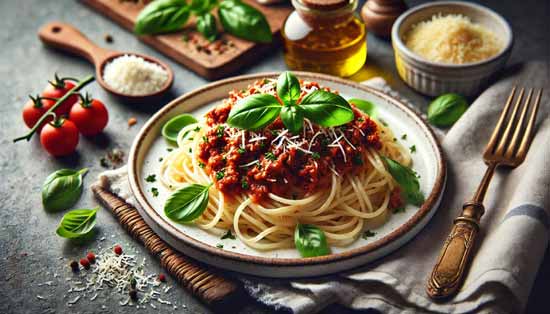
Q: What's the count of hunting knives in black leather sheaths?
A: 0